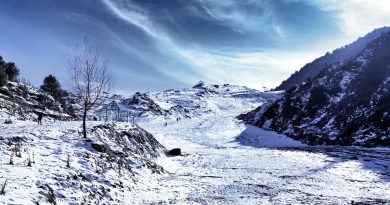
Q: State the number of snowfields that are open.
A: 1